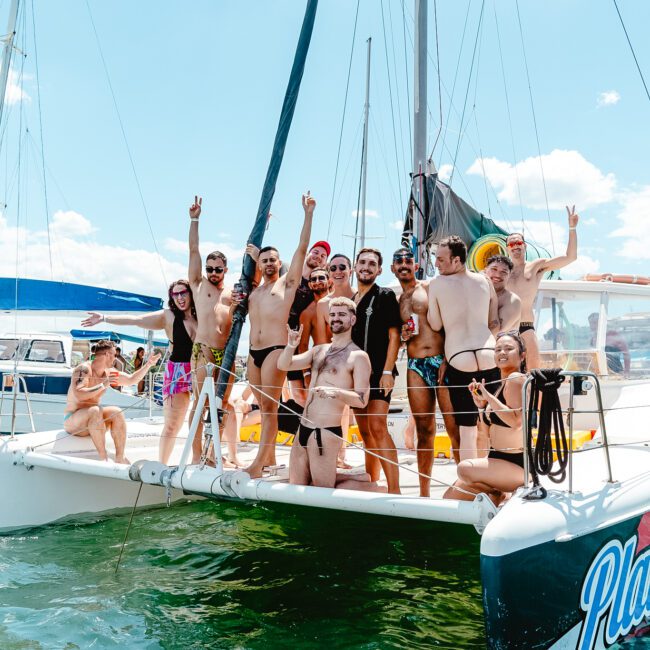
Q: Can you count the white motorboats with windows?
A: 1